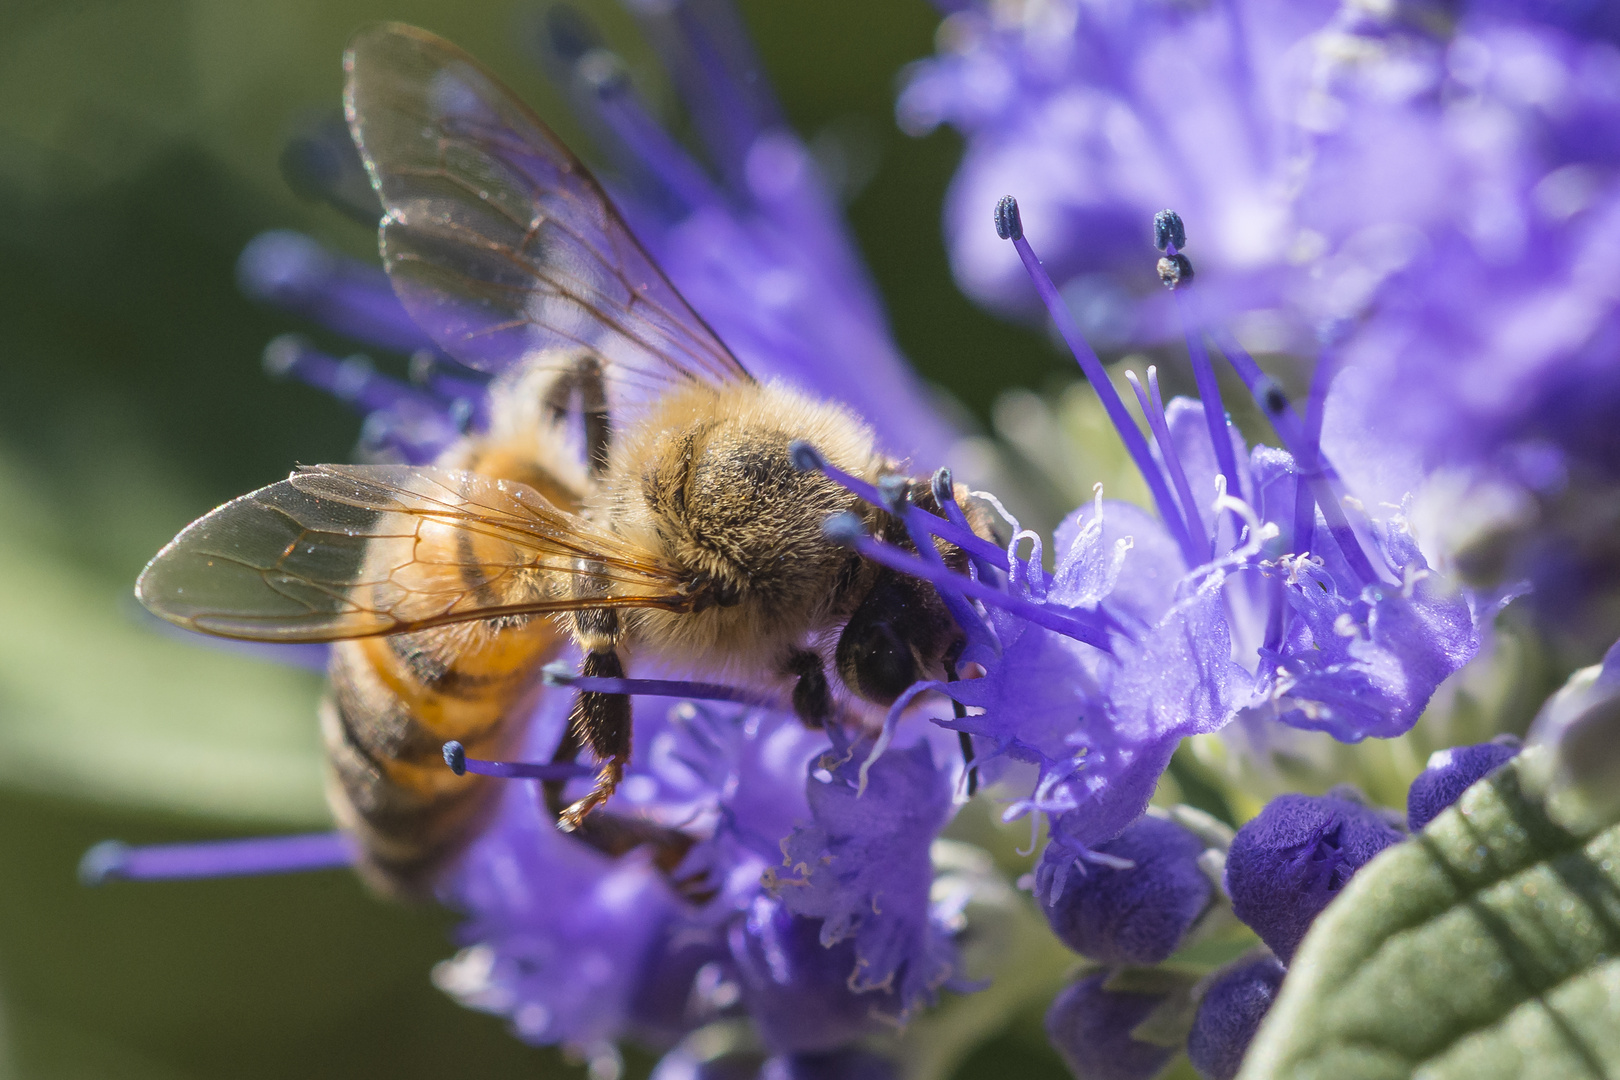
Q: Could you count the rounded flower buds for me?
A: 5